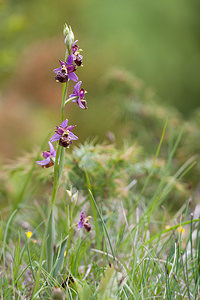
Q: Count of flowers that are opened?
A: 6